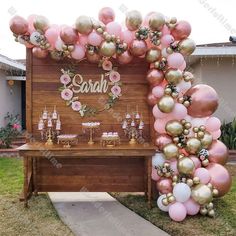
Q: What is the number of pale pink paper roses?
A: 6